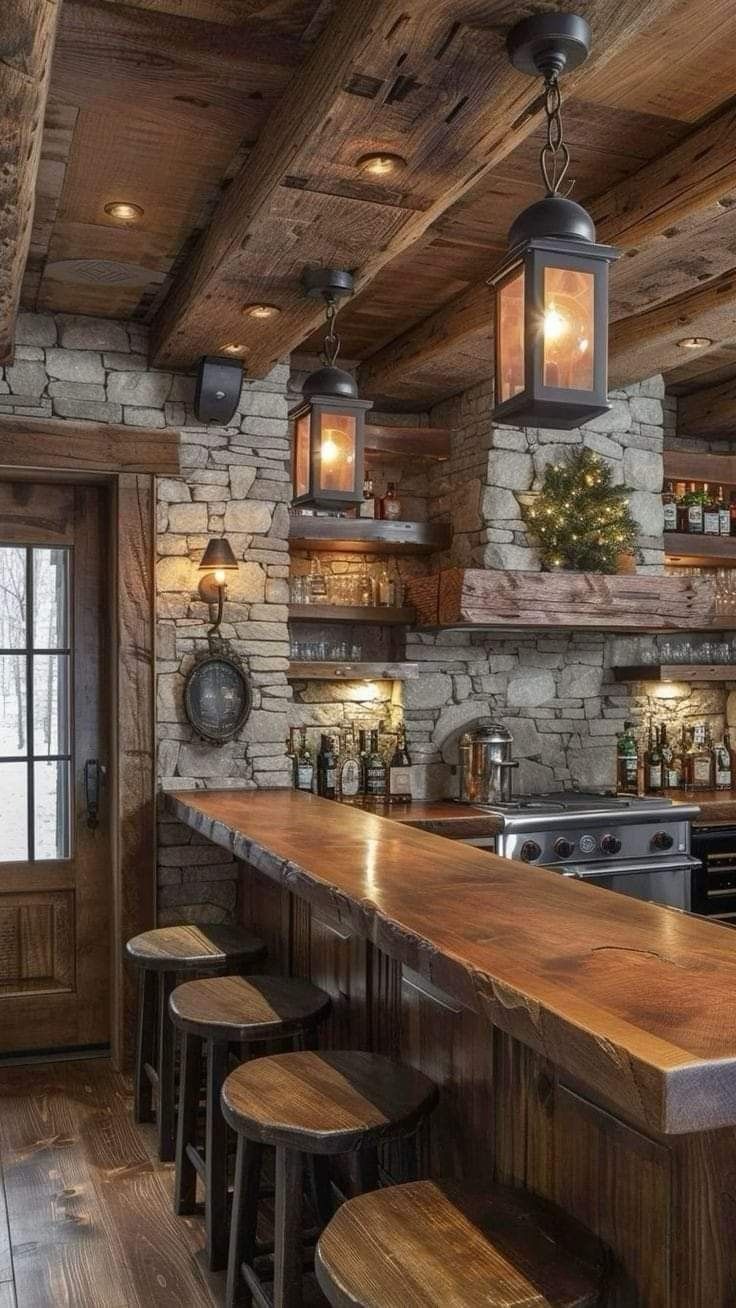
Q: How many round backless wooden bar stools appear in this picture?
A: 4